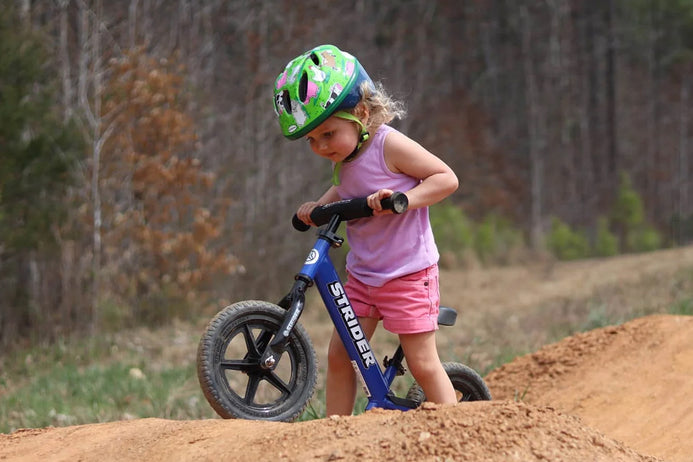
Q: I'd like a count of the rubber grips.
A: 2